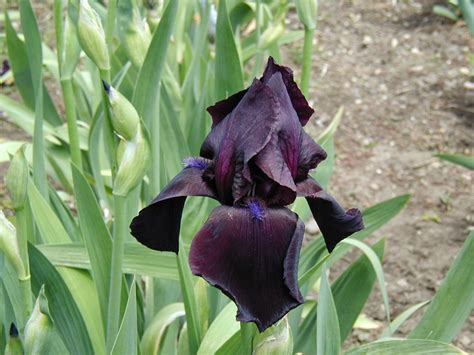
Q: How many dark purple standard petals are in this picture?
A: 3